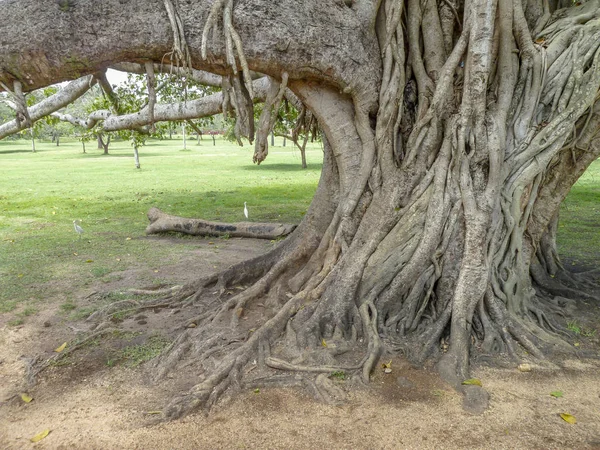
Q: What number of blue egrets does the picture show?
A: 0